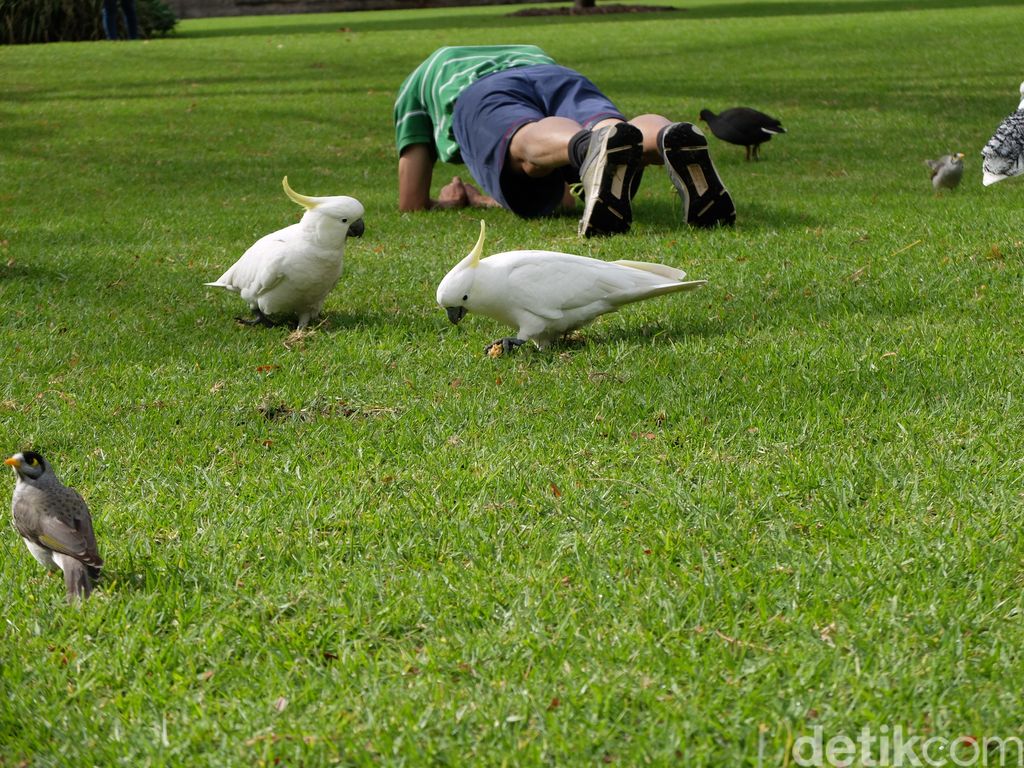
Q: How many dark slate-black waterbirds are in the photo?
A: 1